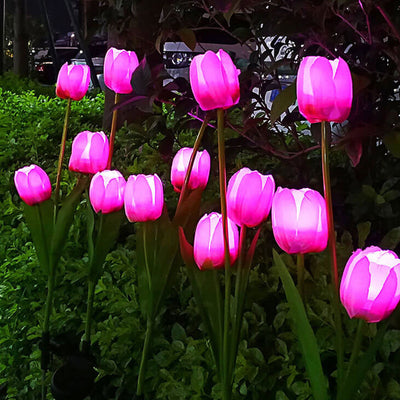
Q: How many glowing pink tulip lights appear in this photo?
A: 13